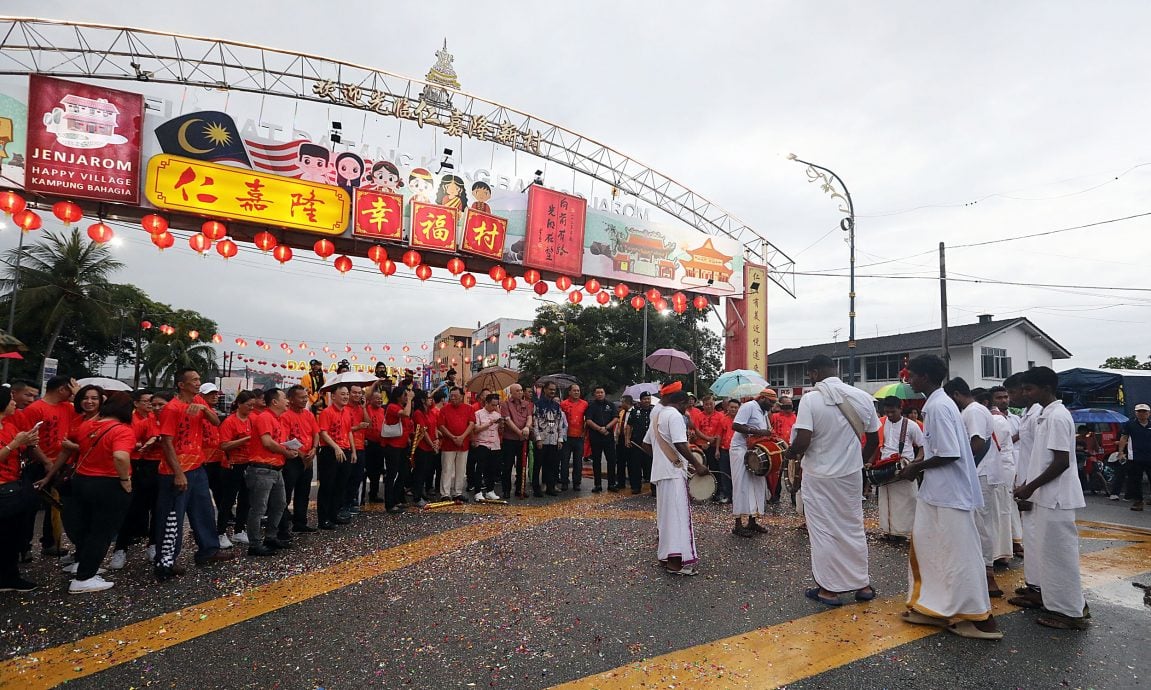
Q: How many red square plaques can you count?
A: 3